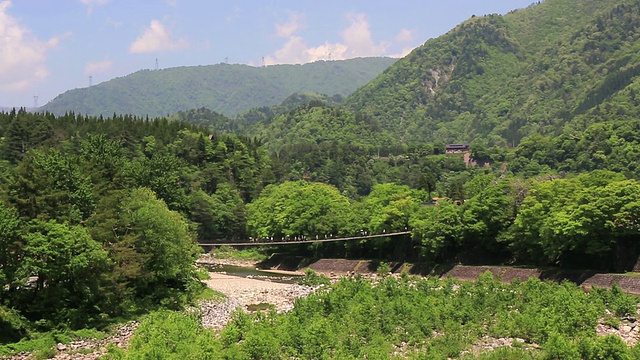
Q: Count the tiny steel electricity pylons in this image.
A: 6